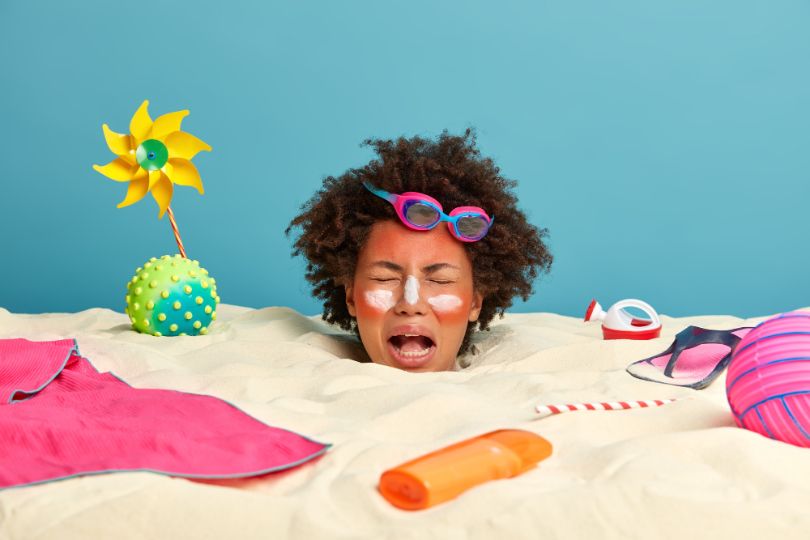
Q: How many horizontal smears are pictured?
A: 2